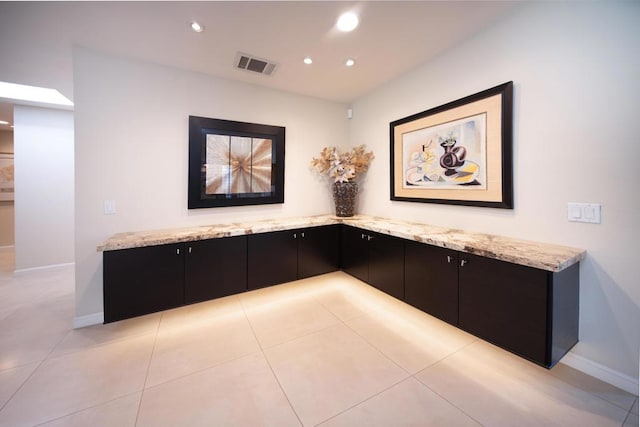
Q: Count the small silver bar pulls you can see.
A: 8